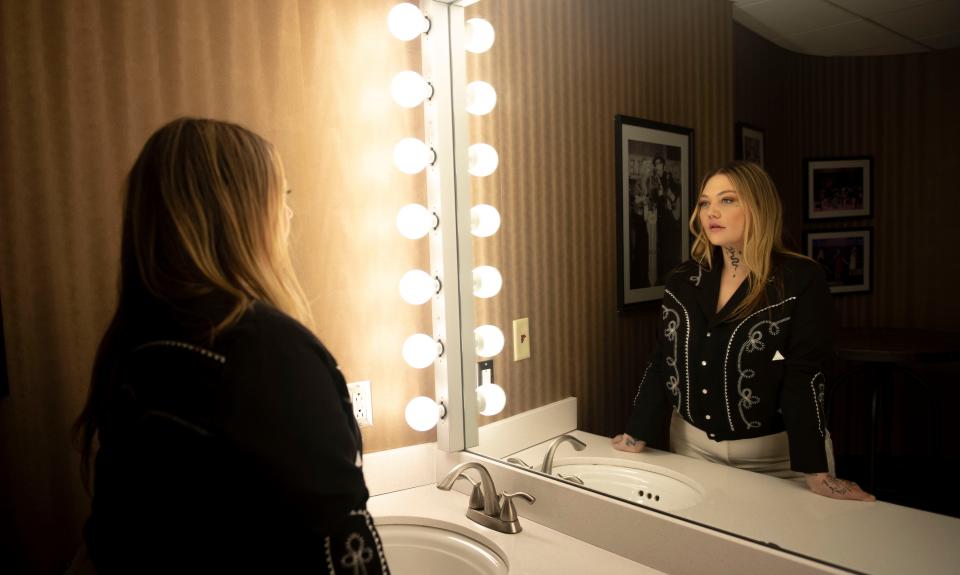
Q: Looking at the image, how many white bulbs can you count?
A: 14